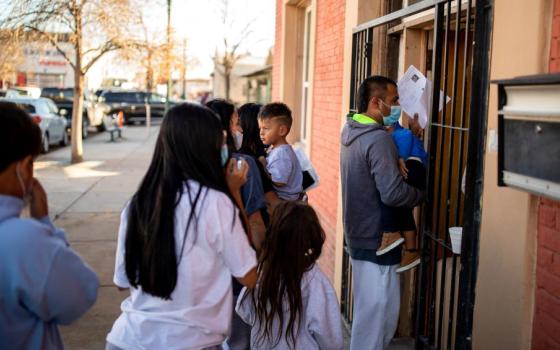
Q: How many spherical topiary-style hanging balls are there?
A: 0